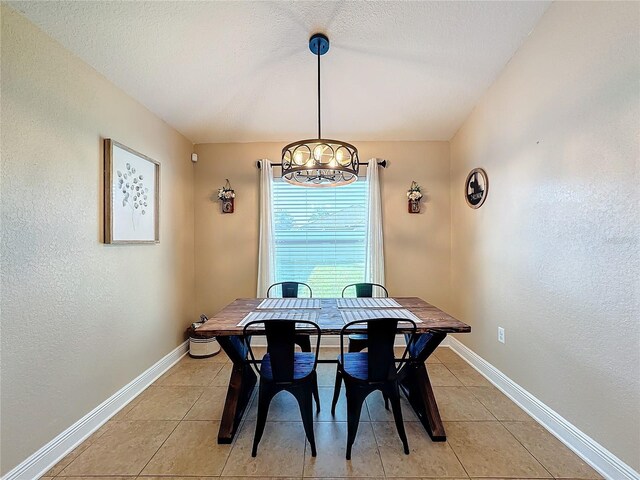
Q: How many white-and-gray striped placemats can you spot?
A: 4